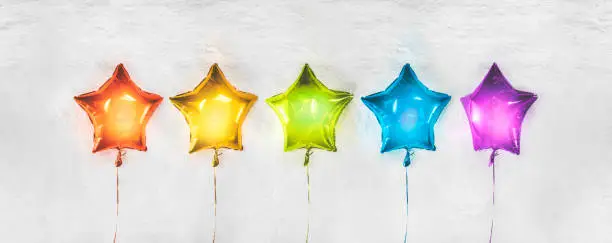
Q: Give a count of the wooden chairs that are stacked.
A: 0